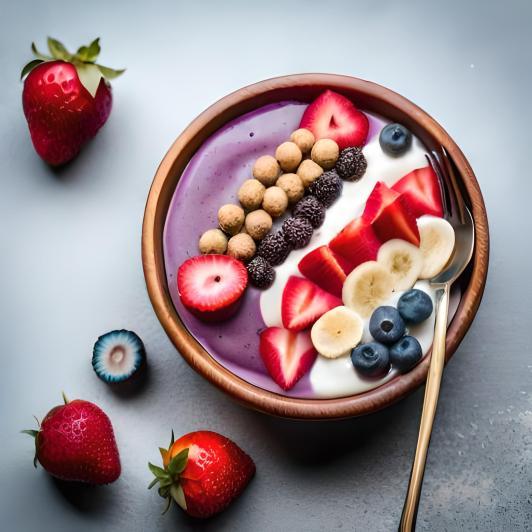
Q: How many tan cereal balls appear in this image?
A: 12